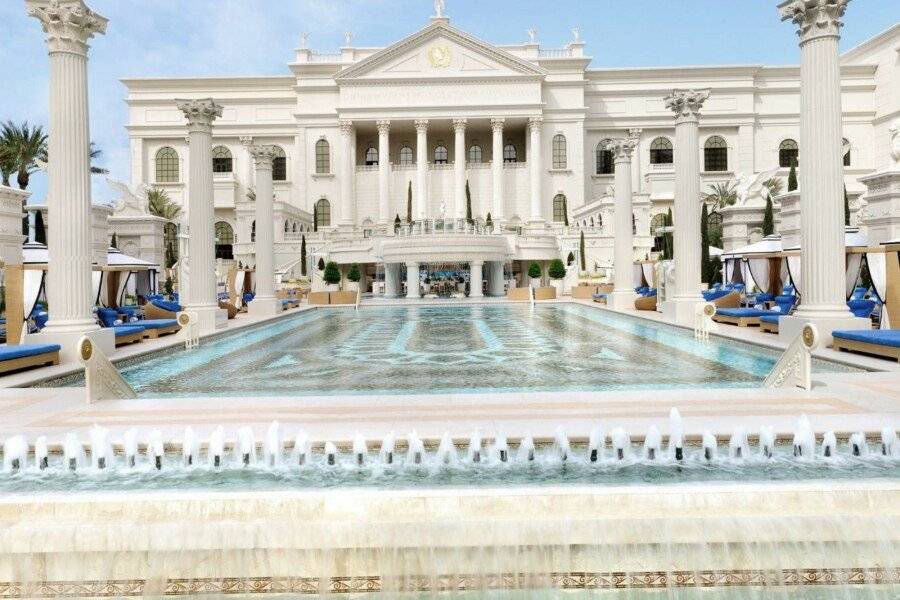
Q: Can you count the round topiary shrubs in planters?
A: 4